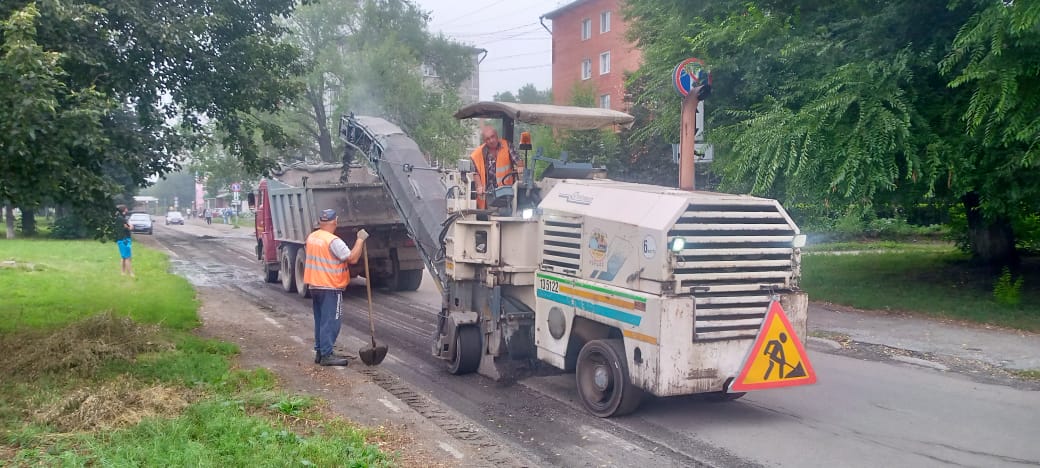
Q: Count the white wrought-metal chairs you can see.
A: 0